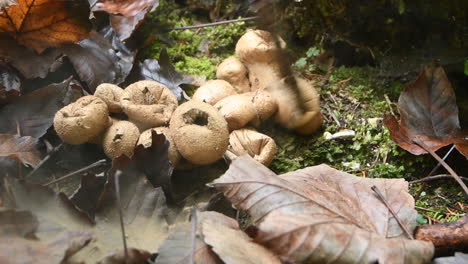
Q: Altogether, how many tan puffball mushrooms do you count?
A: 13